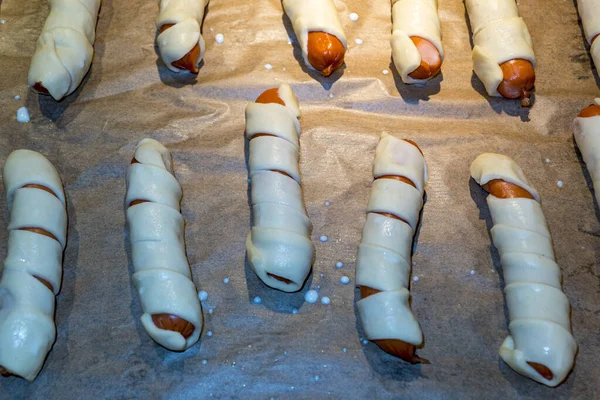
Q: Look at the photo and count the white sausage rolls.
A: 12